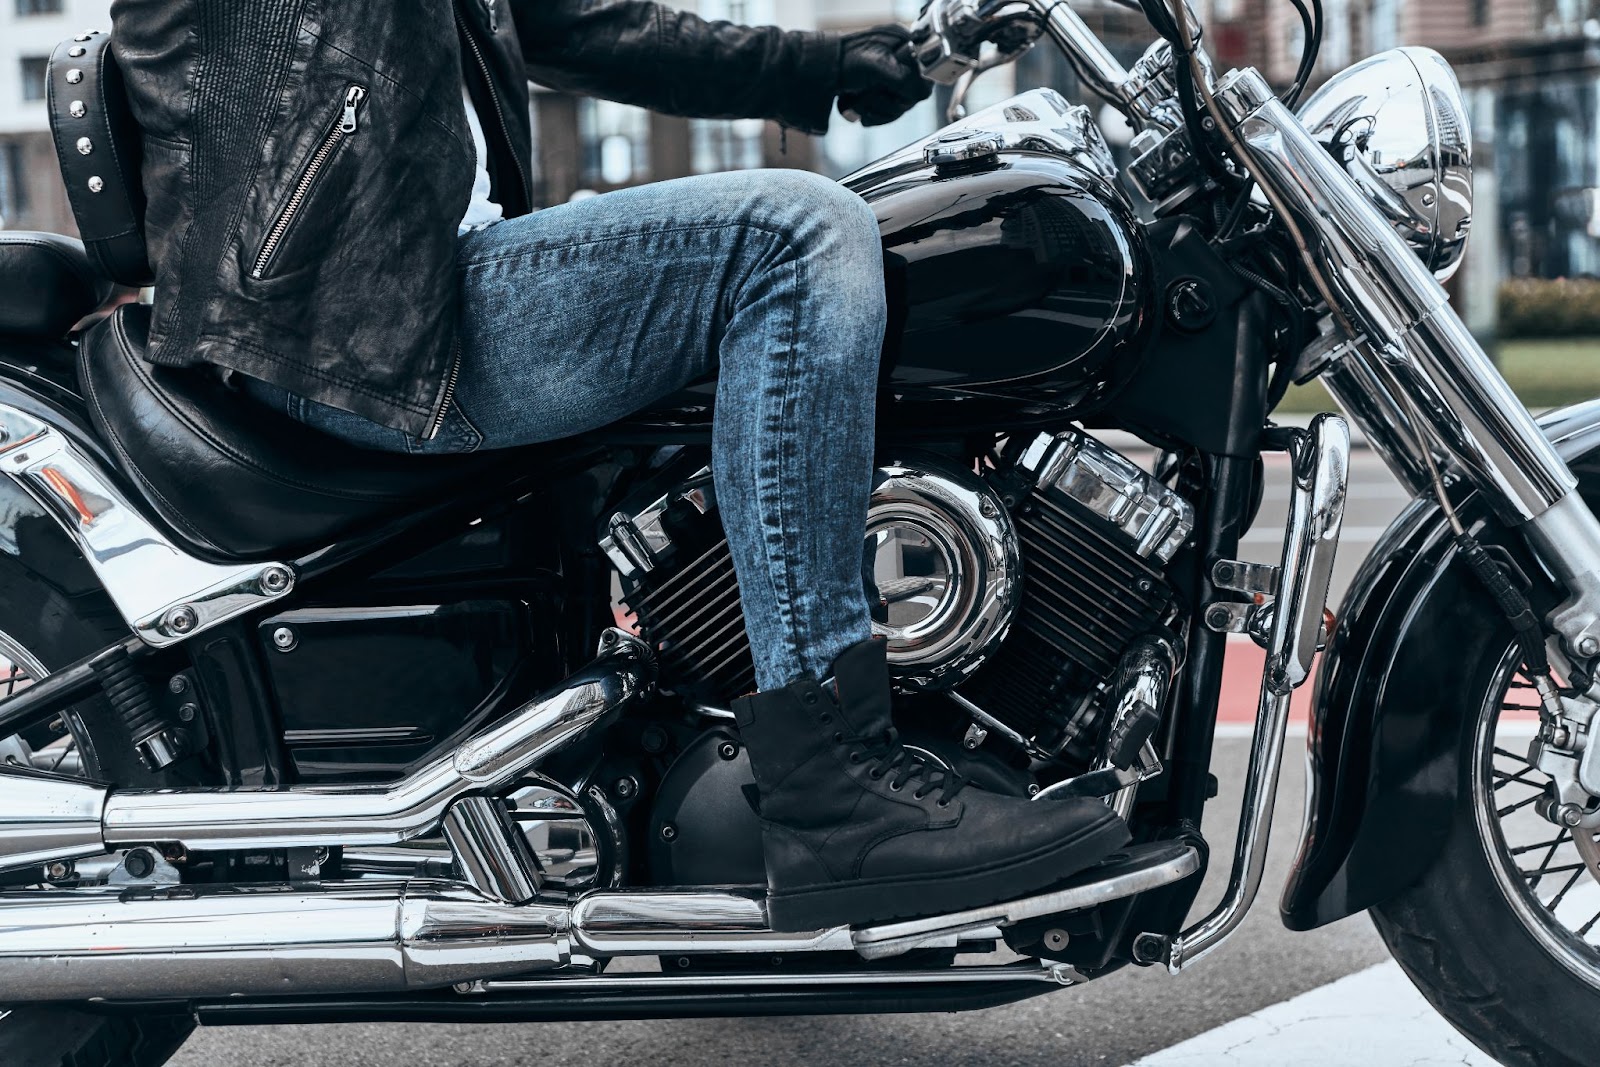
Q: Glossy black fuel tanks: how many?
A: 1